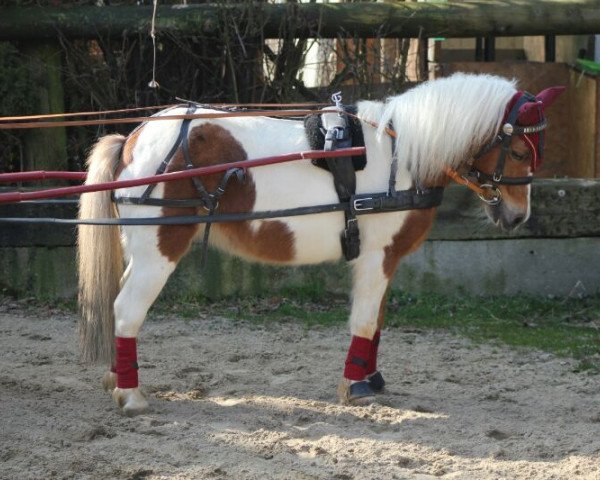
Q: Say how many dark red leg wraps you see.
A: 4